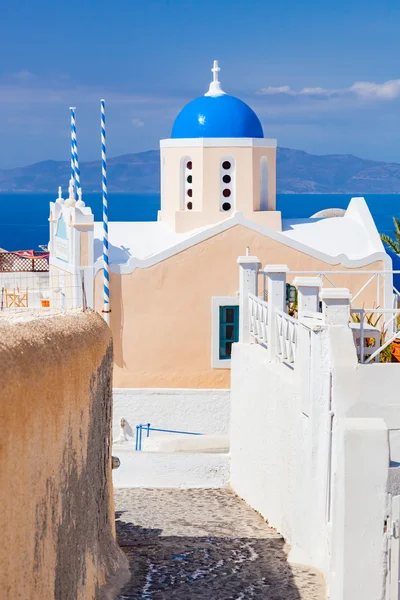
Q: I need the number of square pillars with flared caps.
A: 4